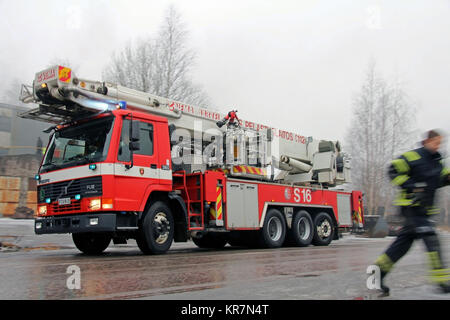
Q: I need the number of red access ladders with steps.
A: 1